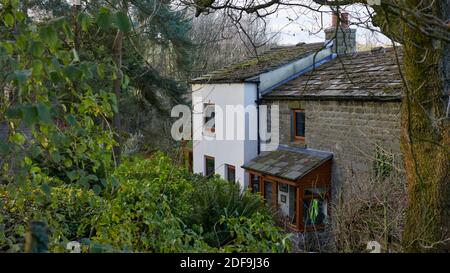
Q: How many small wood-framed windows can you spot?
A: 4